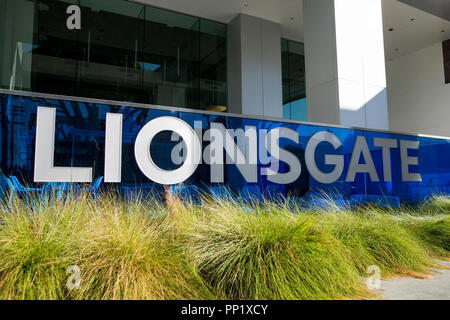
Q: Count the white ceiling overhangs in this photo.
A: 1